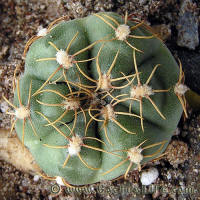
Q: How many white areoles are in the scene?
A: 12